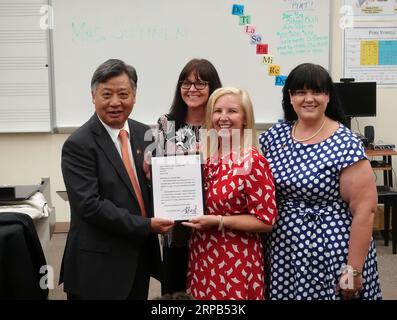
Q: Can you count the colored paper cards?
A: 8